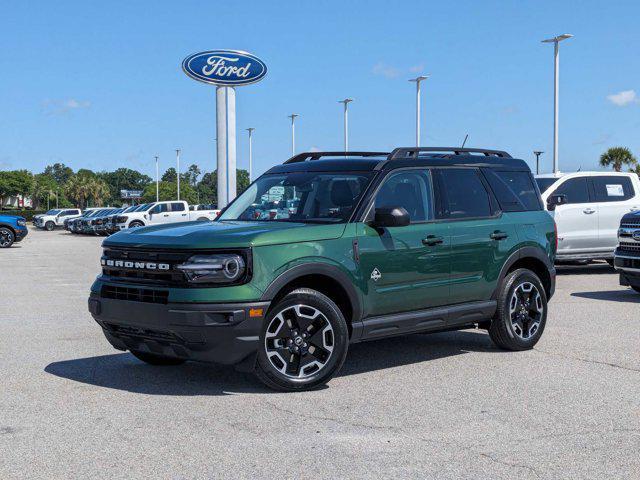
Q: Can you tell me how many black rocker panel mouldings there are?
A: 1